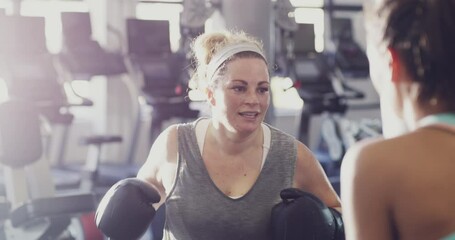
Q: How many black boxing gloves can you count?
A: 2